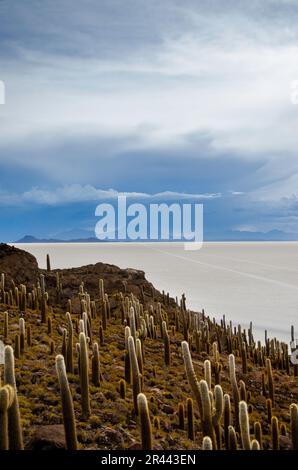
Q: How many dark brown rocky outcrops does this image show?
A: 2